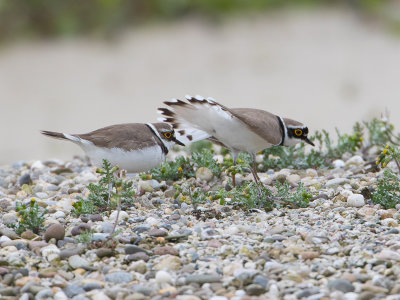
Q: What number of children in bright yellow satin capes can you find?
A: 0